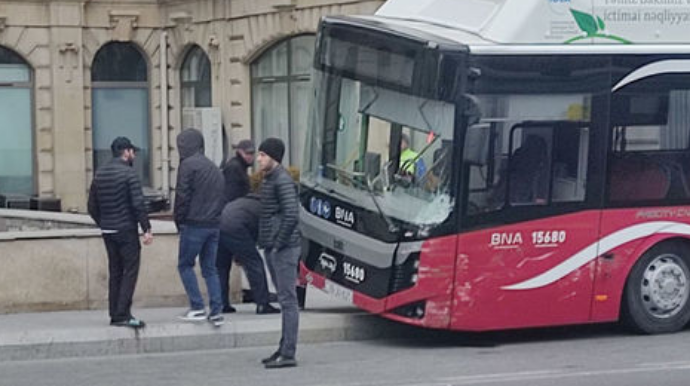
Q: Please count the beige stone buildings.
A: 1